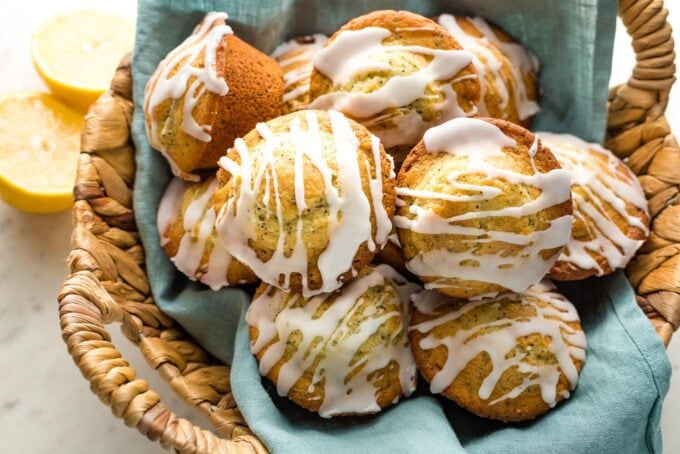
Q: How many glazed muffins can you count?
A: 10